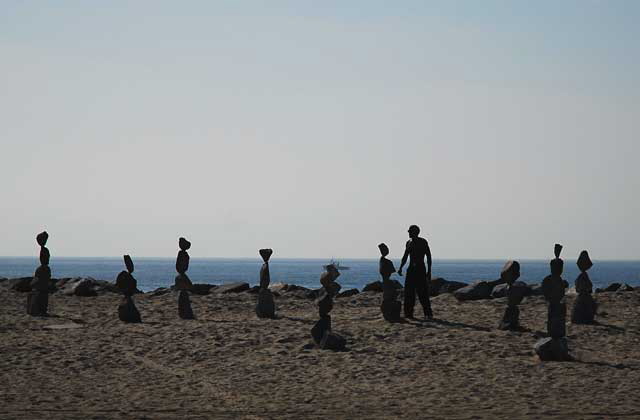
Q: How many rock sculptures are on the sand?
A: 9